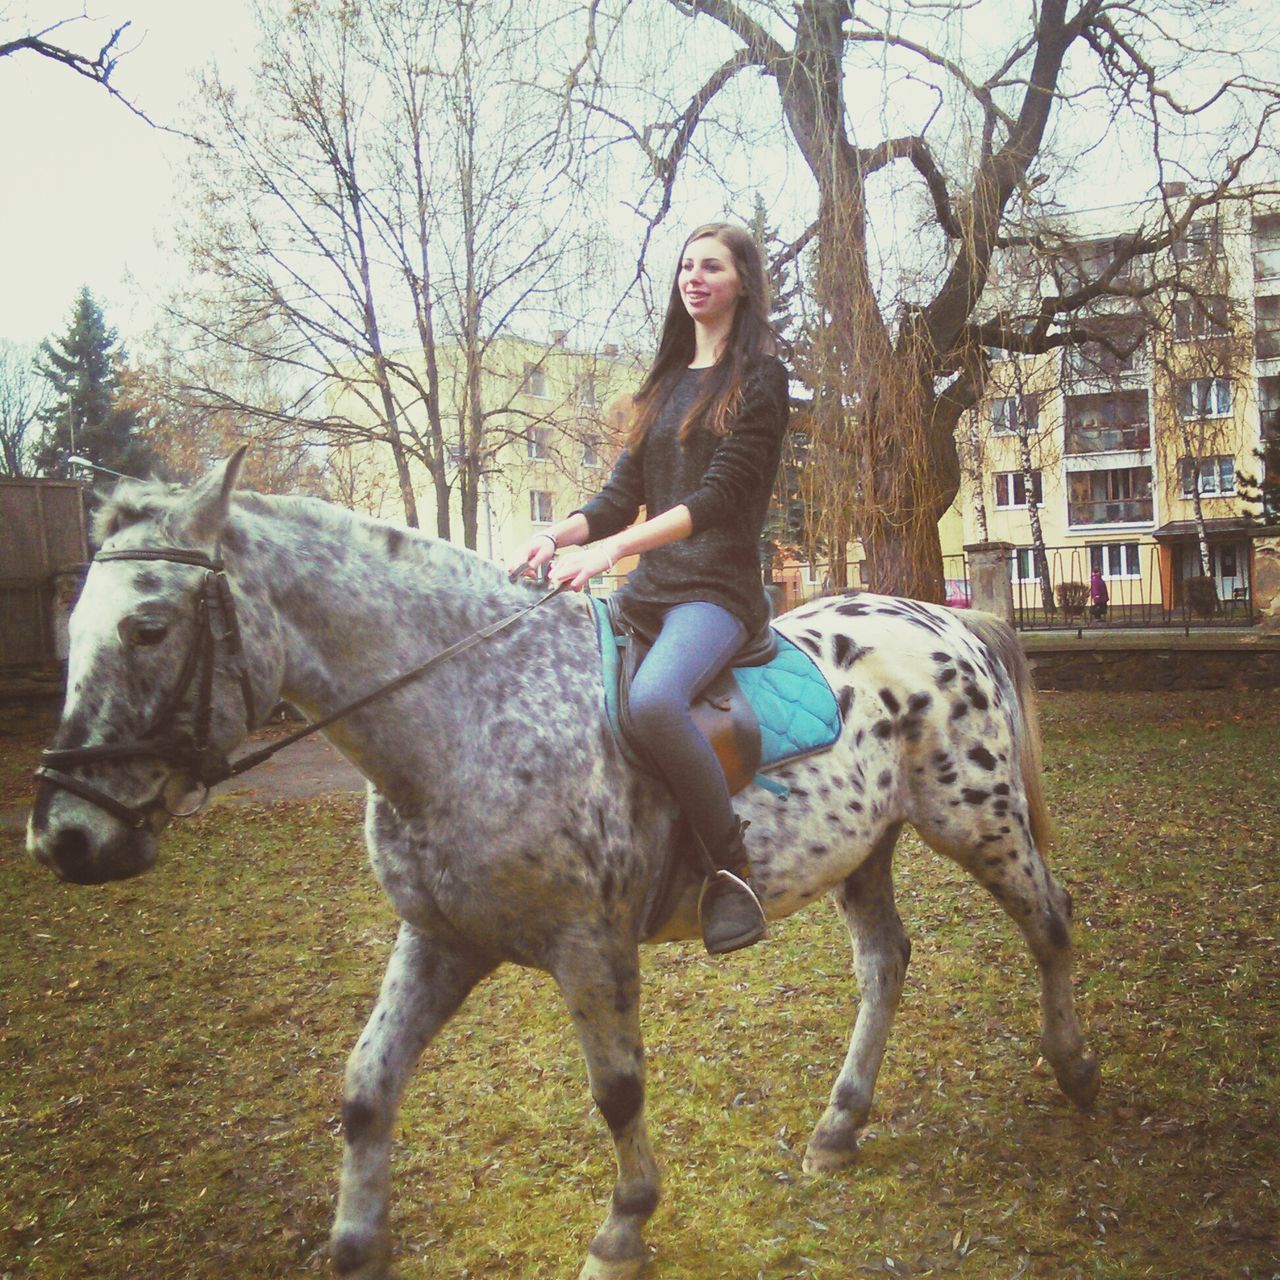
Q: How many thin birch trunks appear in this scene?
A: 3